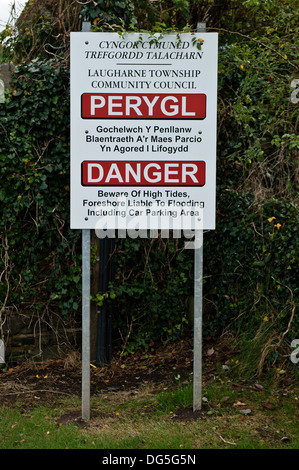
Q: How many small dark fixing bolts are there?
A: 6